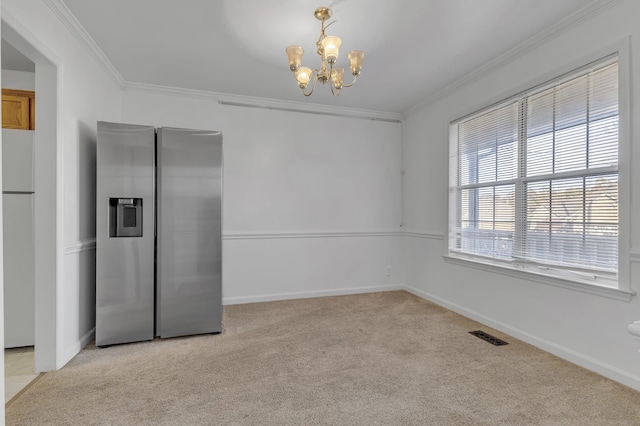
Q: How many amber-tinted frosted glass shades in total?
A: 5